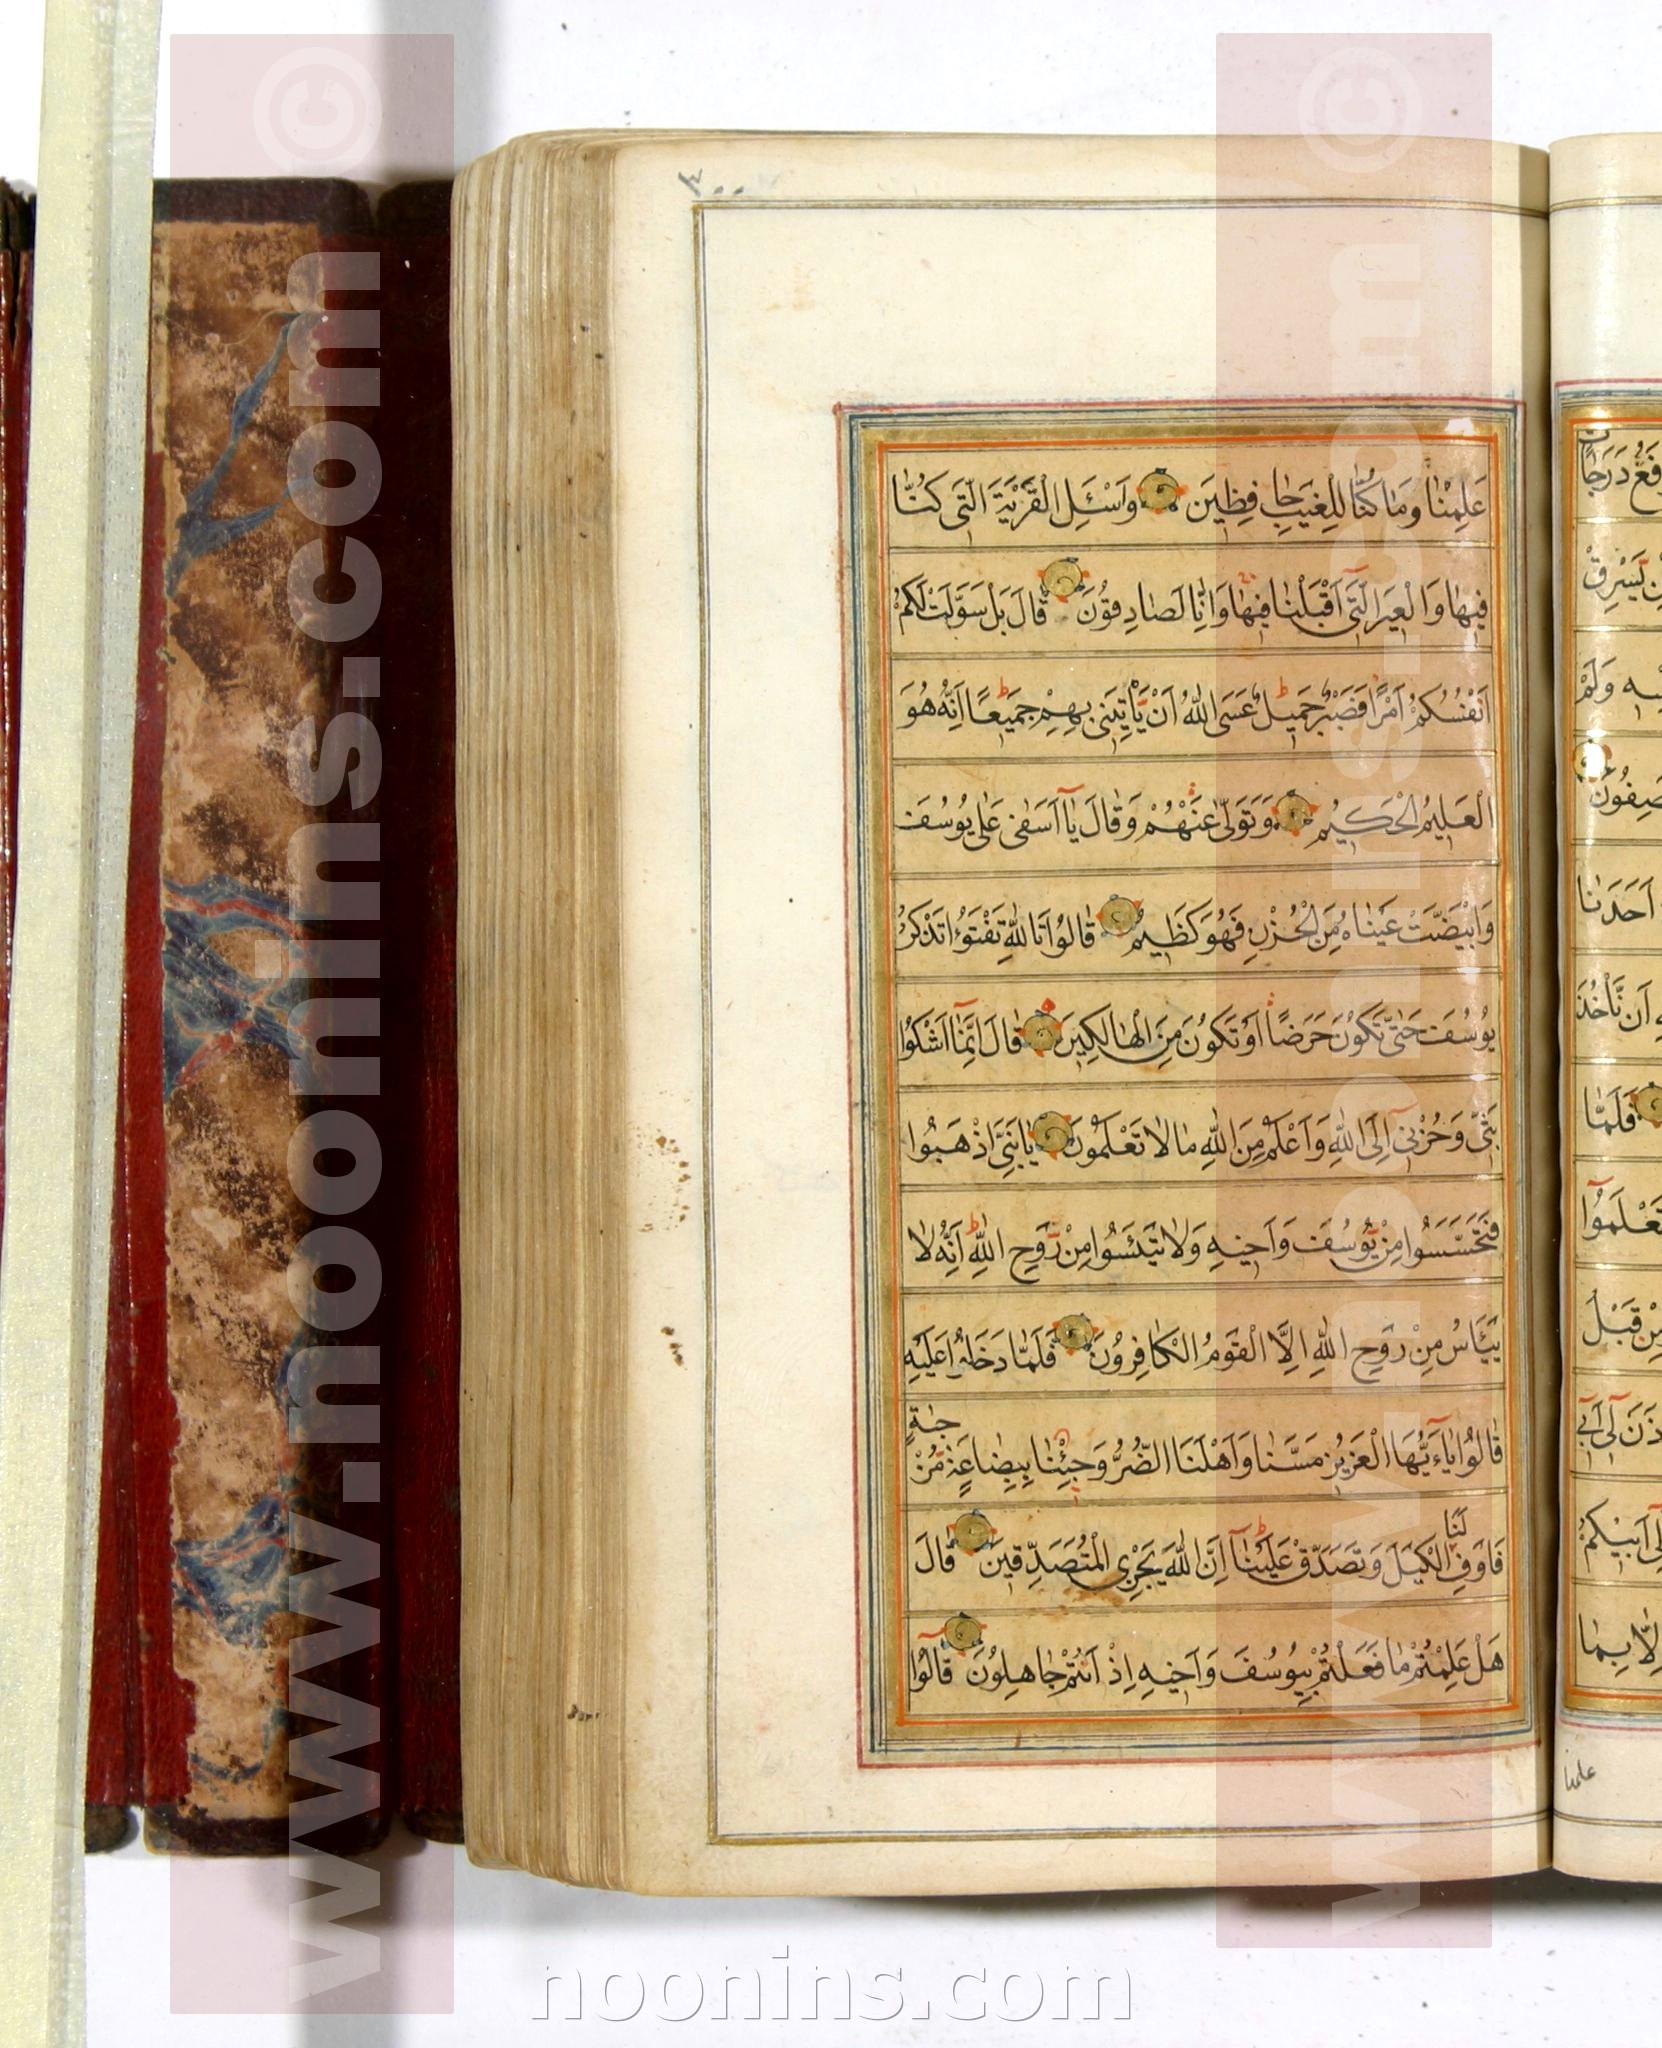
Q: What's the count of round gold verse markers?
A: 11